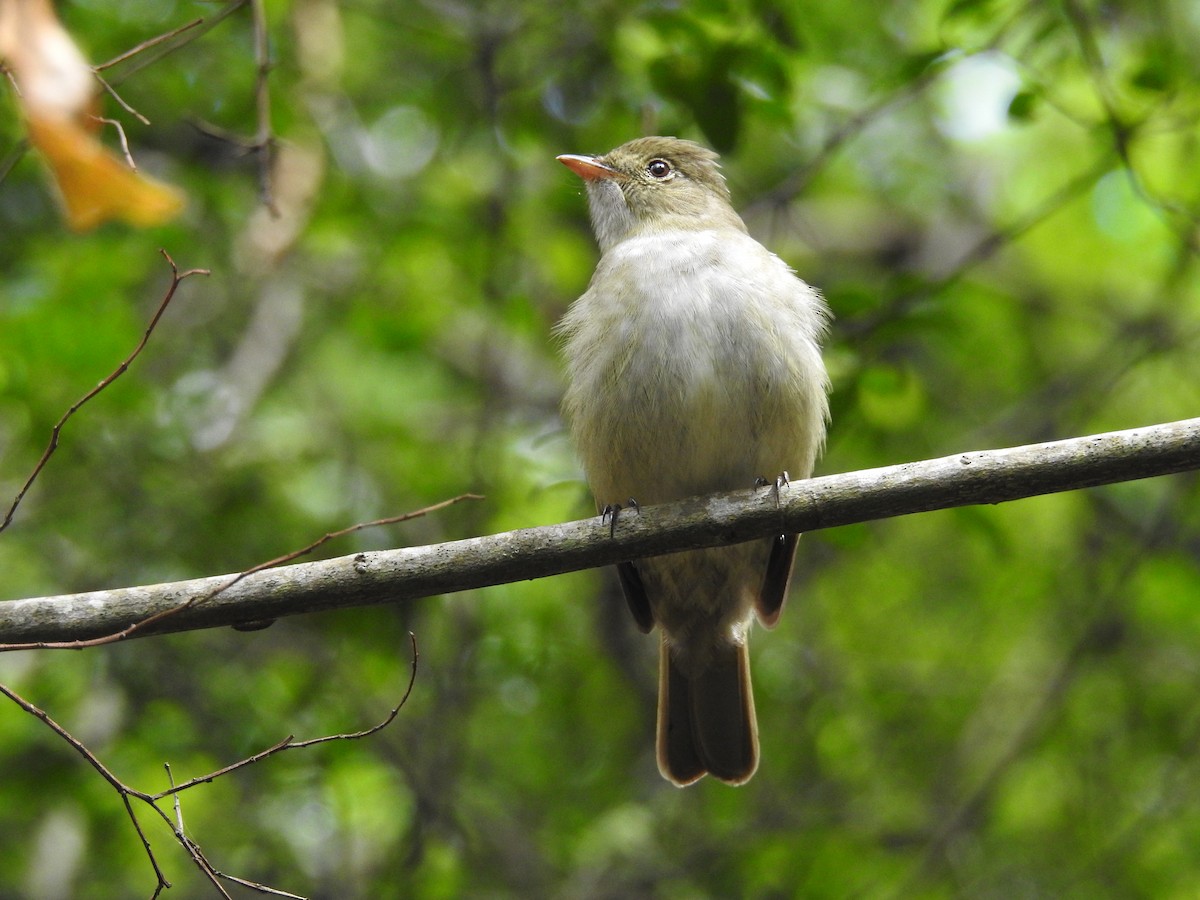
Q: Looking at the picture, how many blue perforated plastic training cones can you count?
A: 0